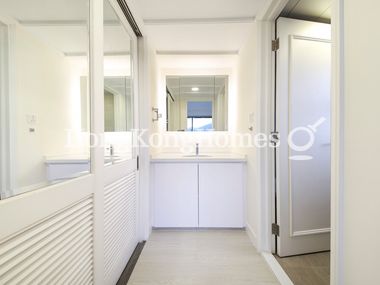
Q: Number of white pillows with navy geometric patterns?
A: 0